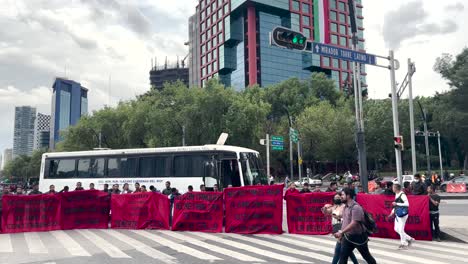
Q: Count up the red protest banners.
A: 7